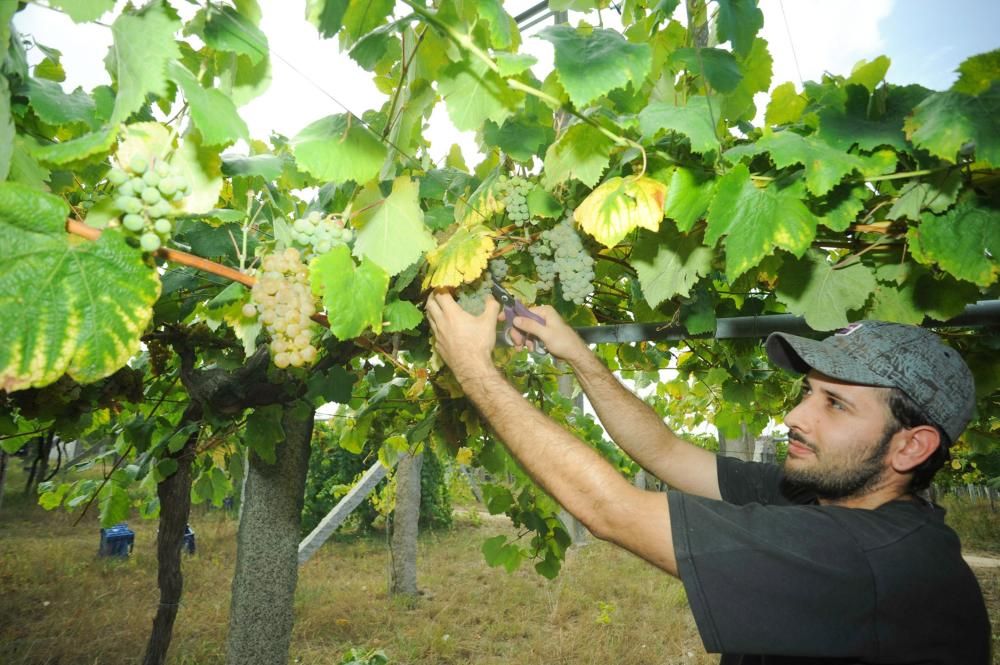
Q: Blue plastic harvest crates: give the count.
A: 2